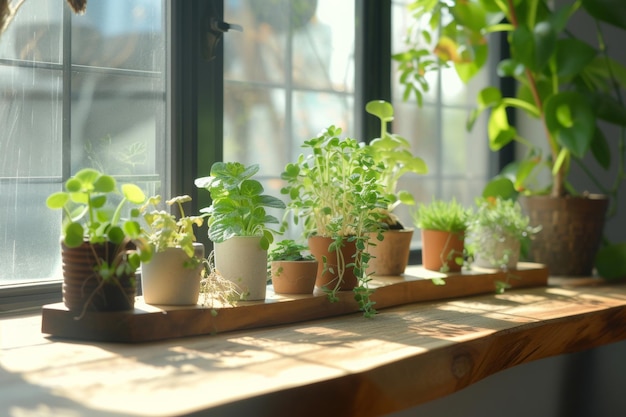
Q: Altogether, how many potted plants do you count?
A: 9